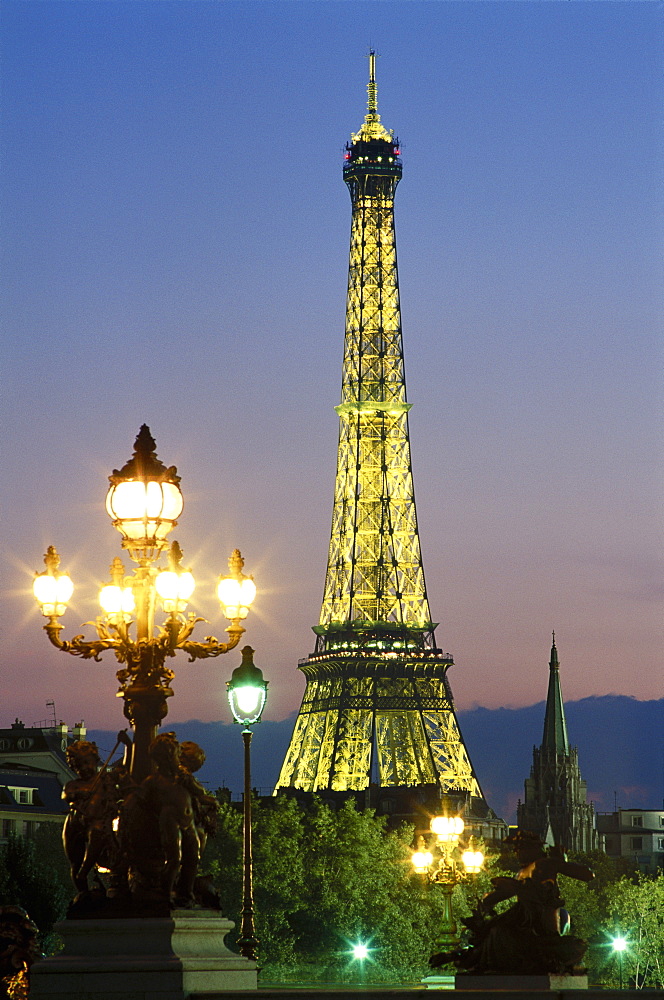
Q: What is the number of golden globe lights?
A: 8